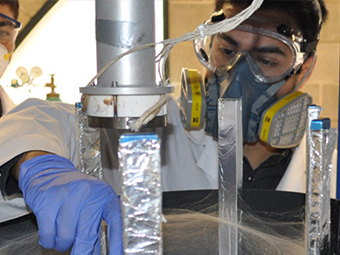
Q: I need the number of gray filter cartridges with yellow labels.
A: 2